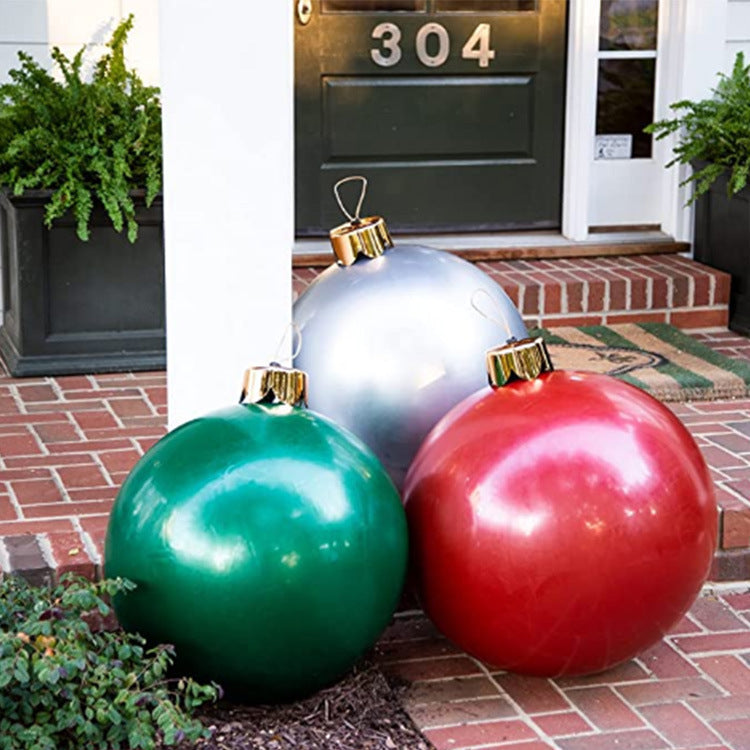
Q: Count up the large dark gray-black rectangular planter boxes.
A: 2